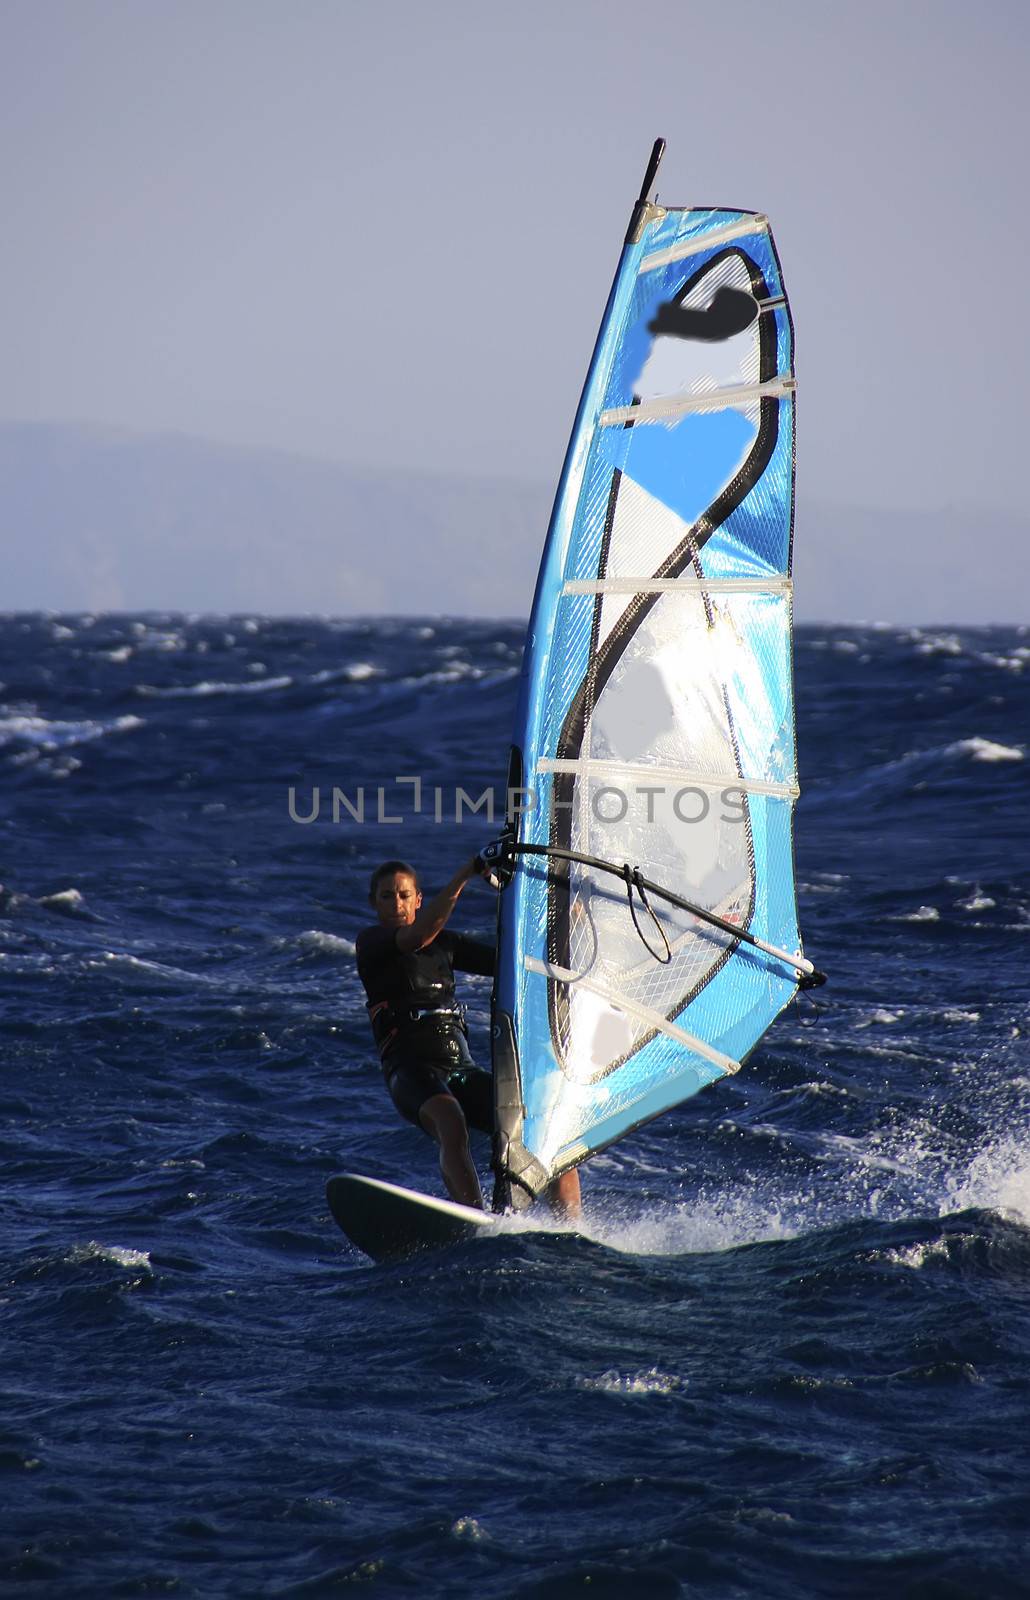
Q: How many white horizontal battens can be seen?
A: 5